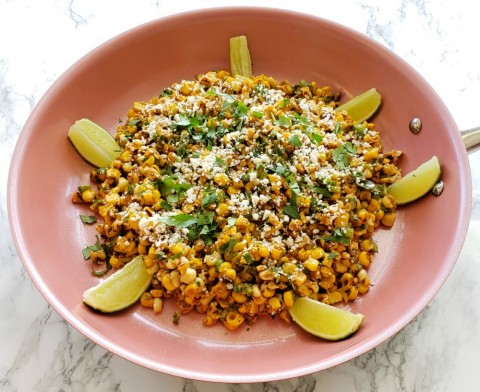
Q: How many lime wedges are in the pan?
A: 6